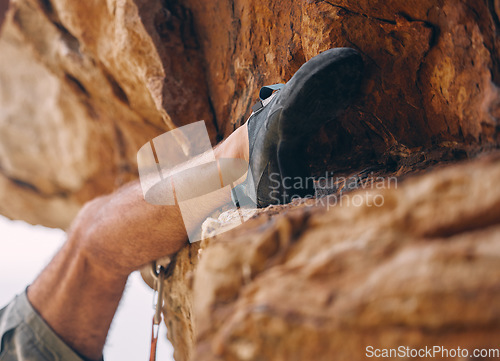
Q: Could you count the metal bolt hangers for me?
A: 1